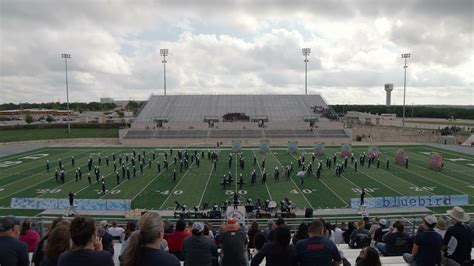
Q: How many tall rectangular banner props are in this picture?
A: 8